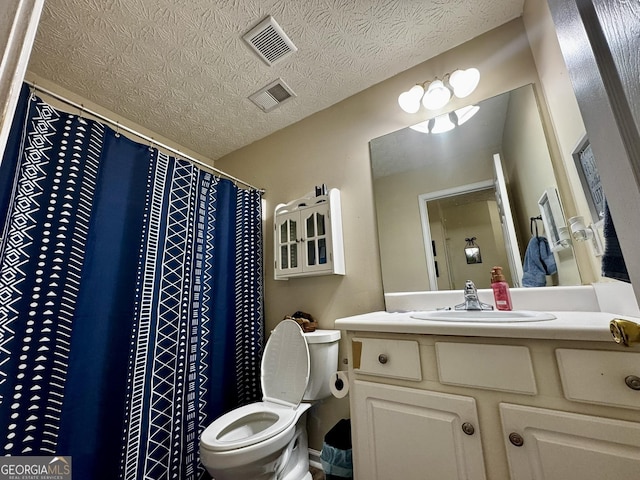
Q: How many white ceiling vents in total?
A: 2